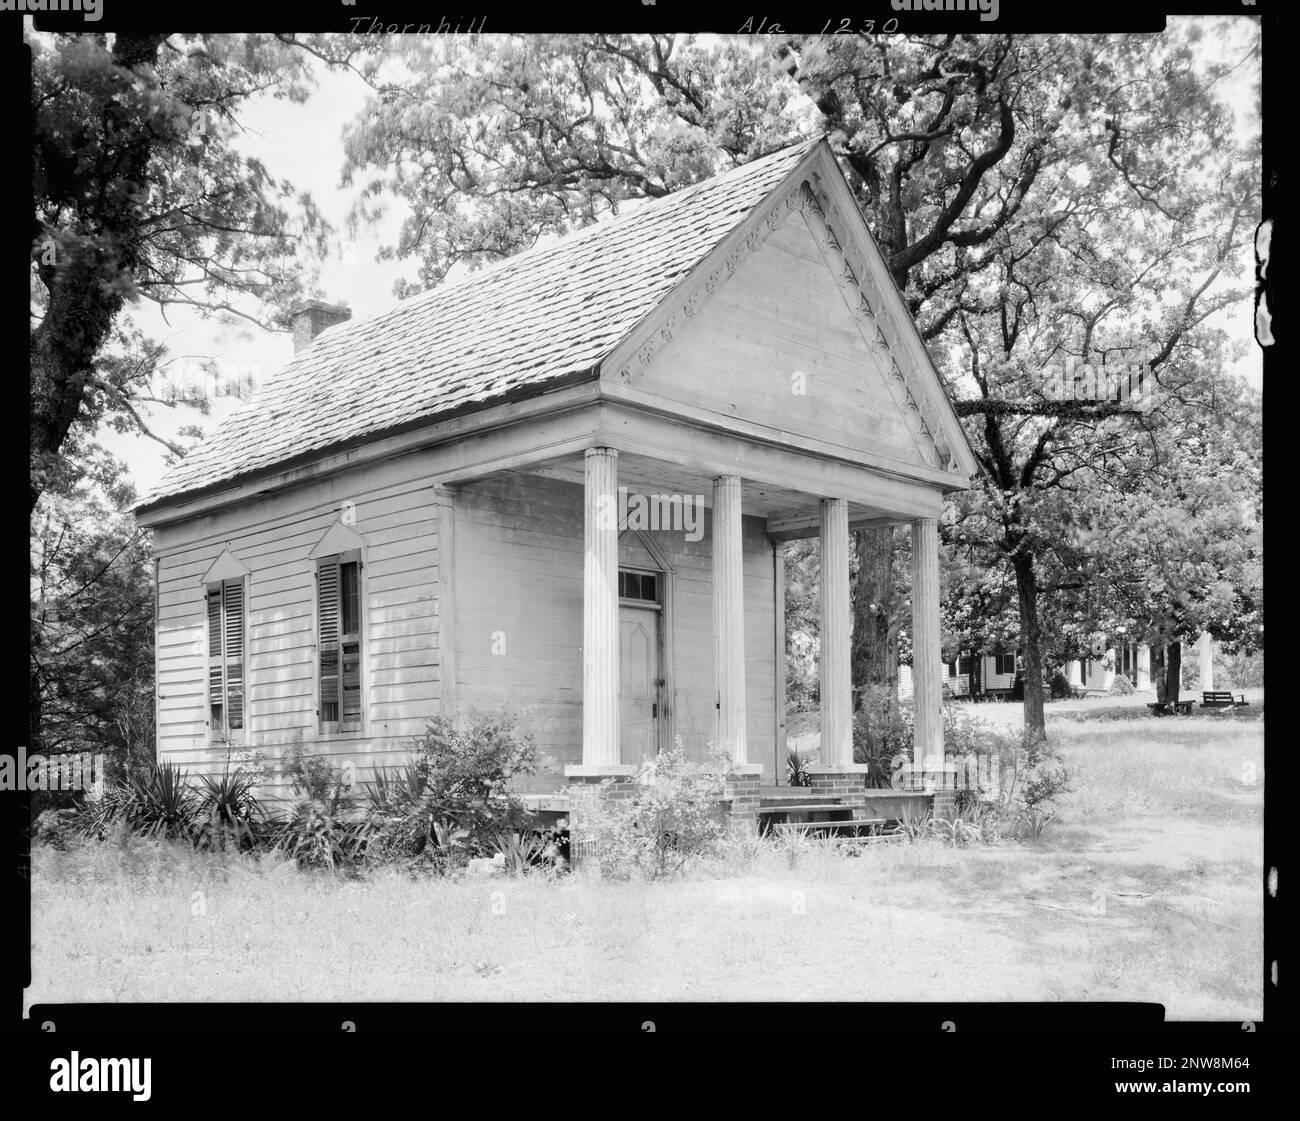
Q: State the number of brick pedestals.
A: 4